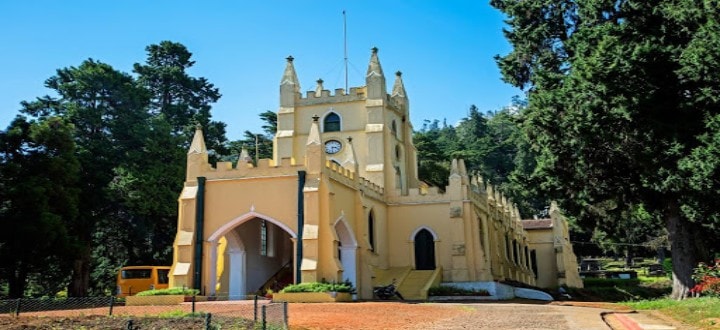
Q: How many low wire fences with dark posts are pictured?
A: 1